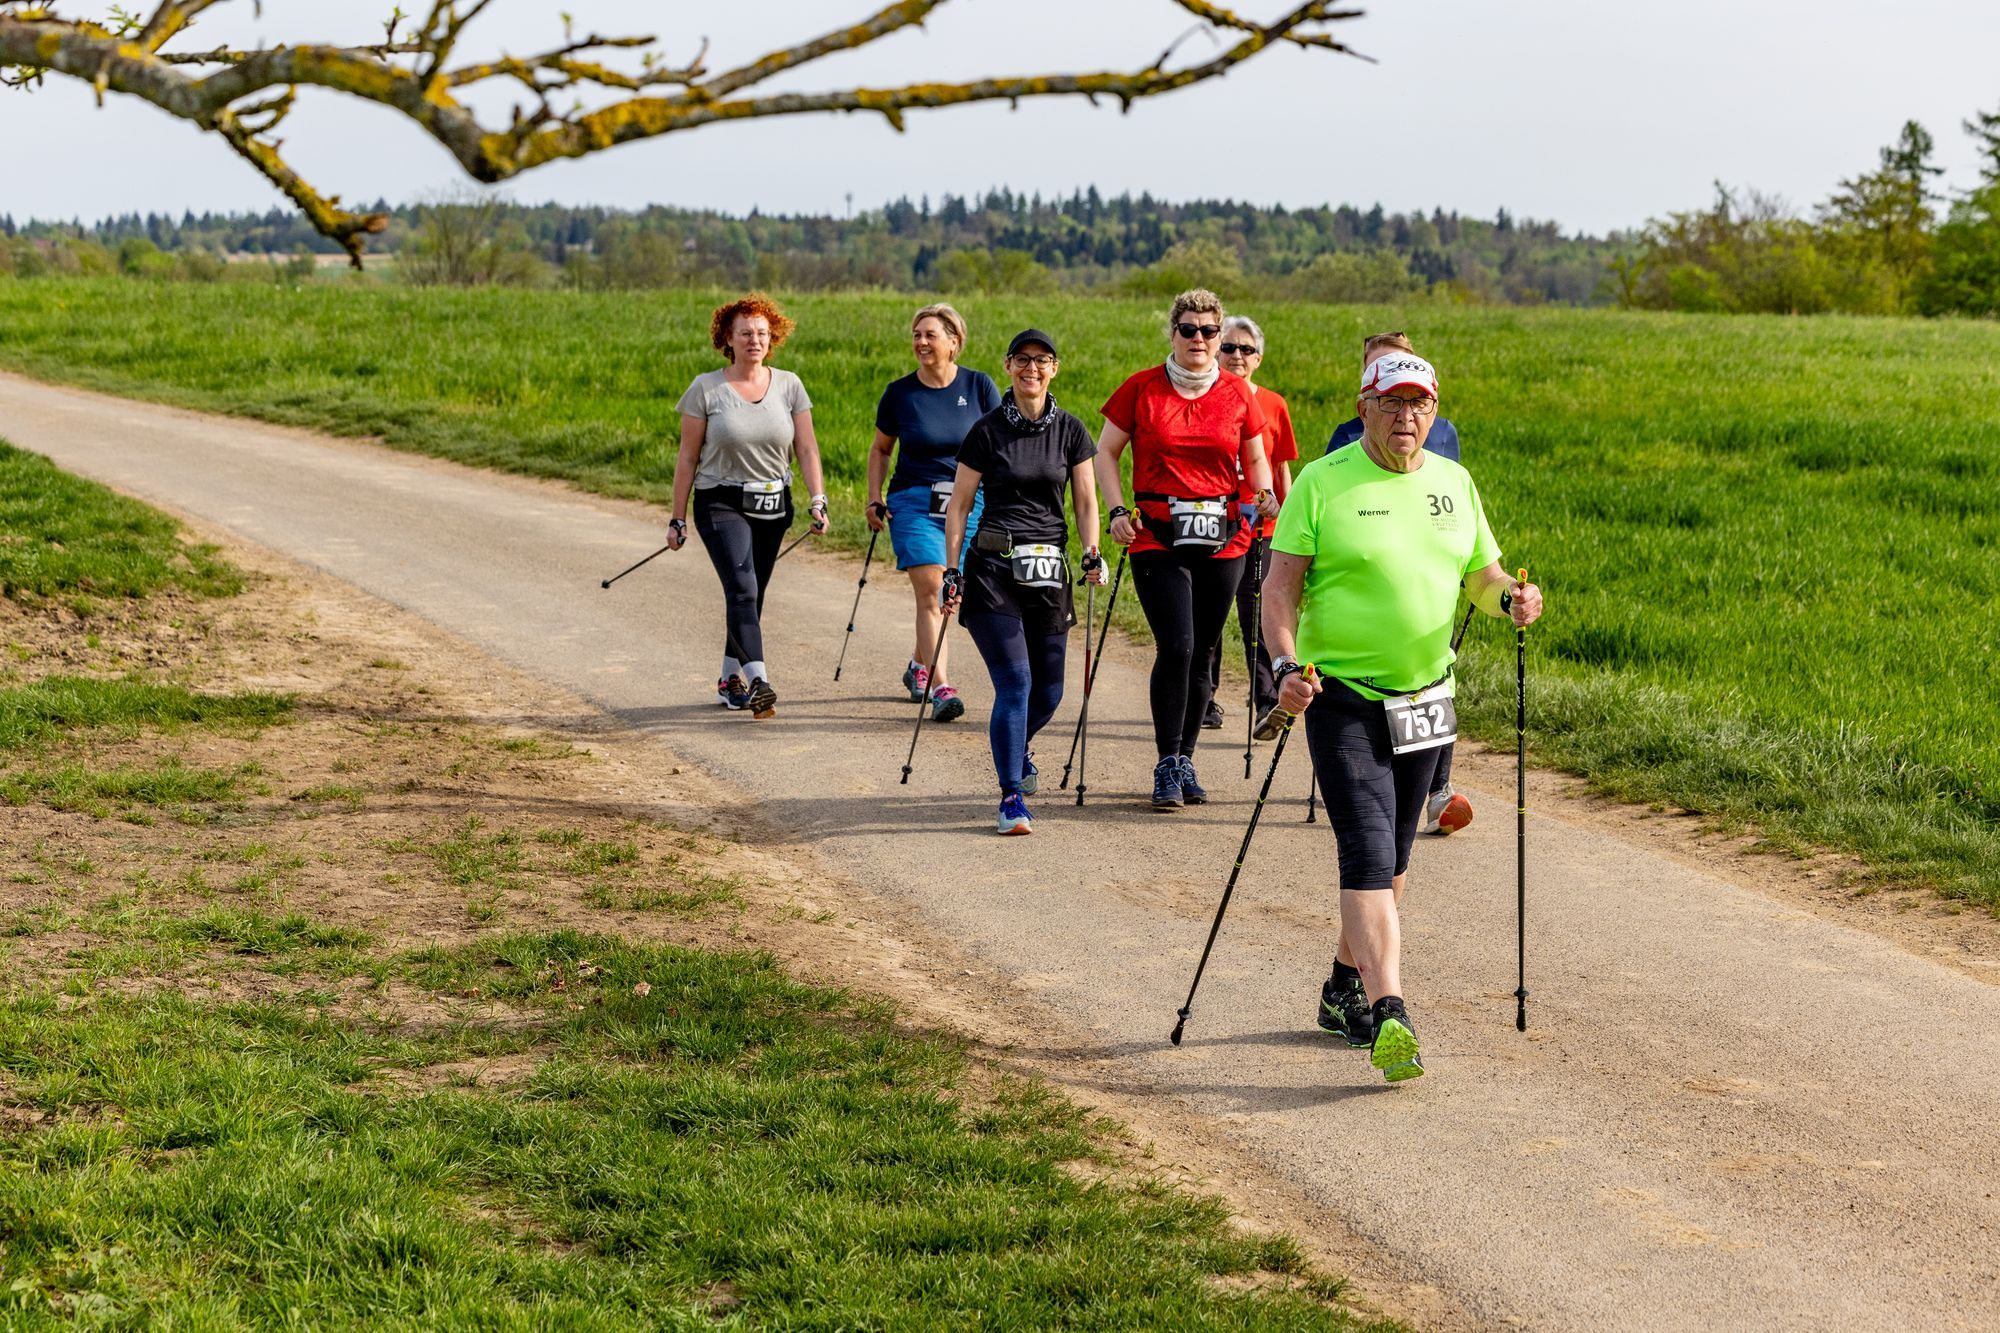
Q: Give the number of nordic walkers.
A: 7